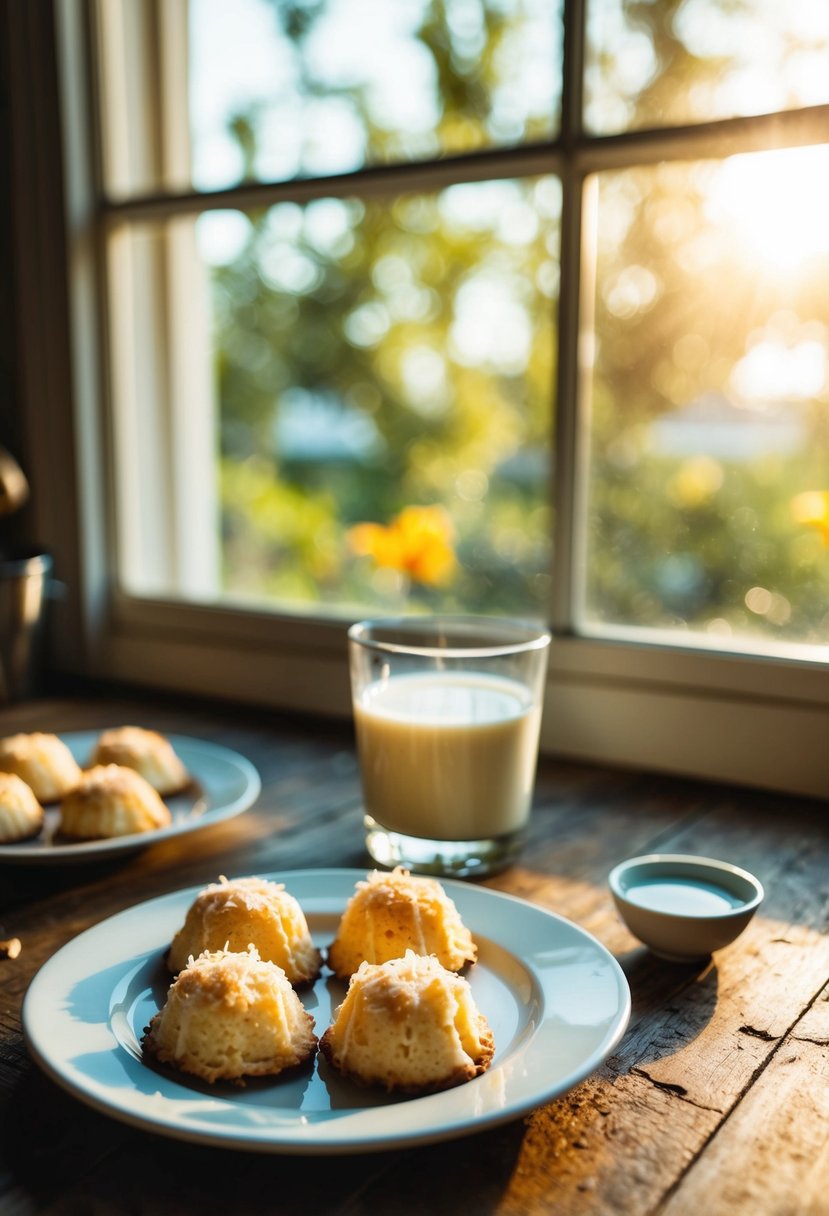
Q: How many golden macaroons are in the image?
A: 8